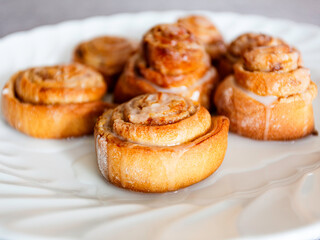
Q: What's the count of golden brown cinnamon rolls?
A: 7